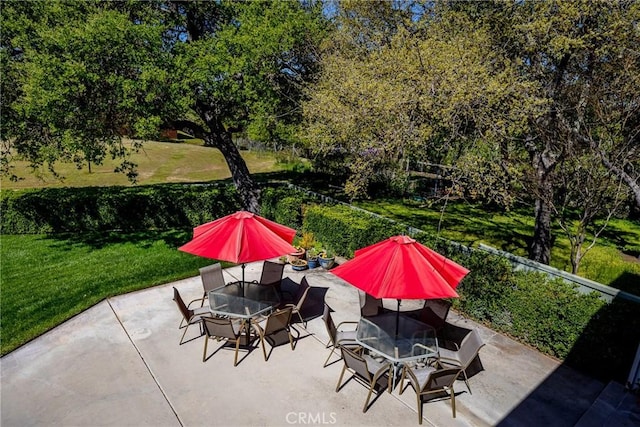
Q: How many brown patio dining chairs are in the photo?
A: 12